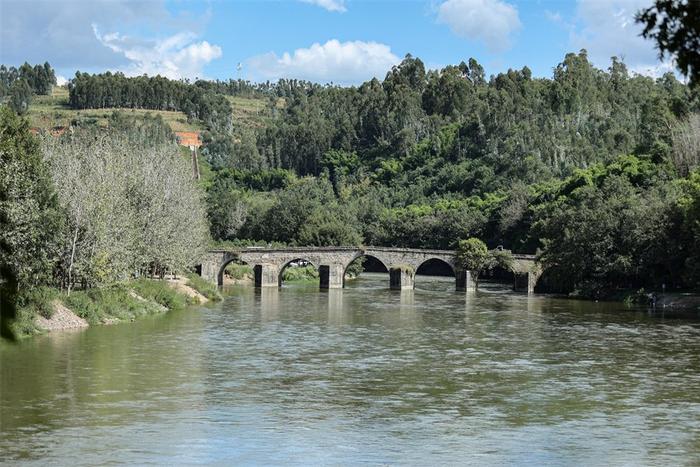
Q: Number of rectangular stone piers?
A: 5